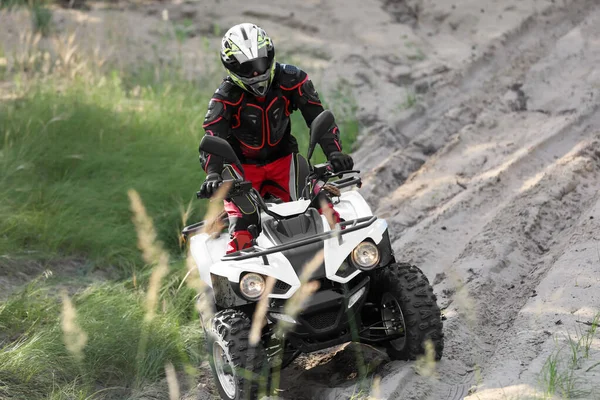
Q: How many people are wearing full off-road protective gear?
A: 1